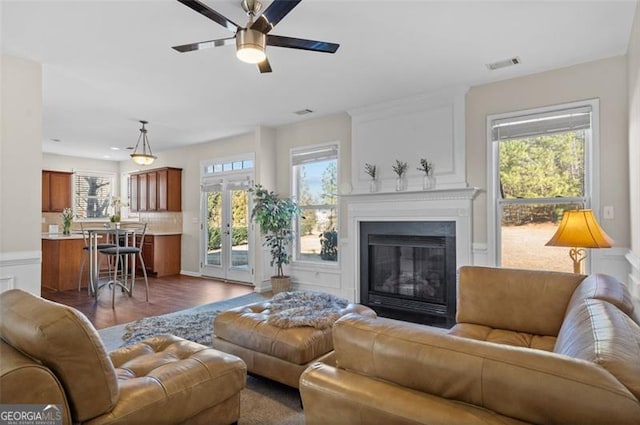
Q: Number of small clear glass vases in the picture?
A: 3